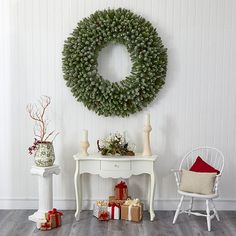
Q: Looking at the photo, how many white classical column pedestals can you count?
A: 1